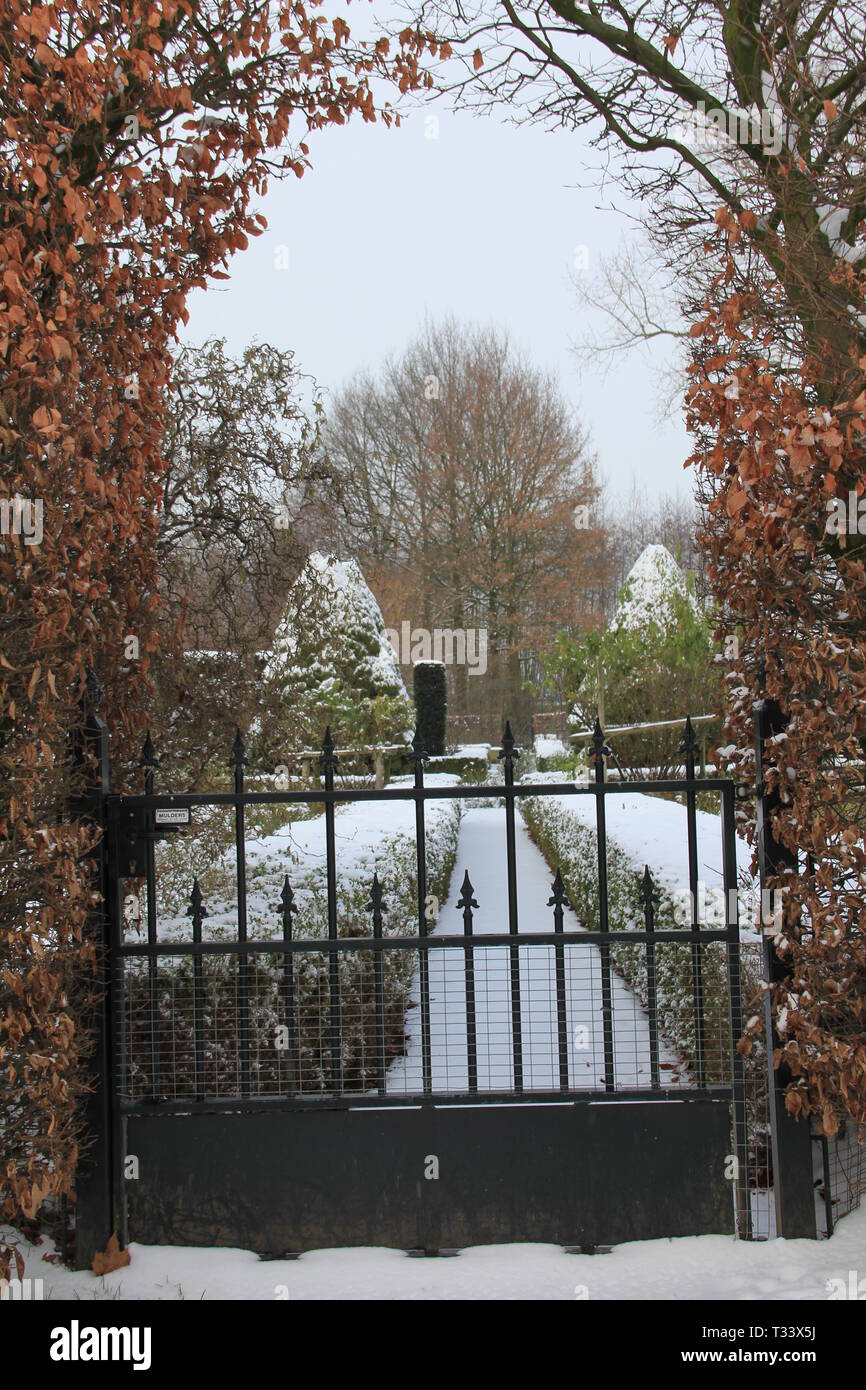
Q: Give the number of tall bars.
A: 7